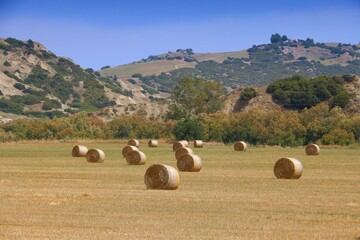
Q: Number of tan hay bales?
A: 15